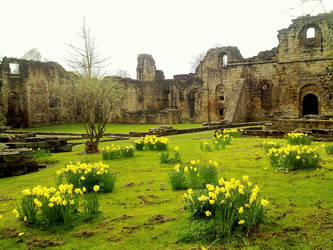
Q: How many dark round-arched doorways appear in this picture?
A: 1